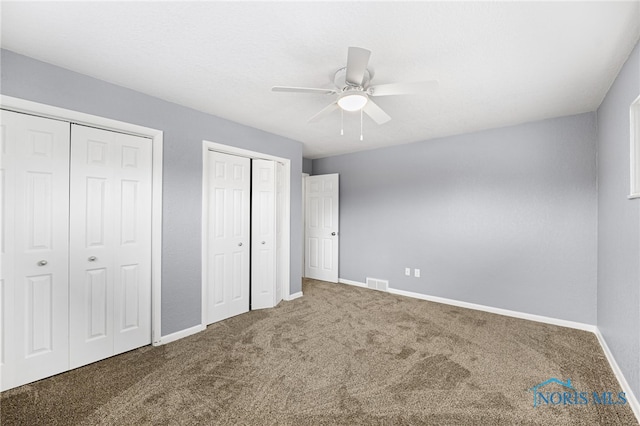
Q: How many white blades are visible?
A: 5